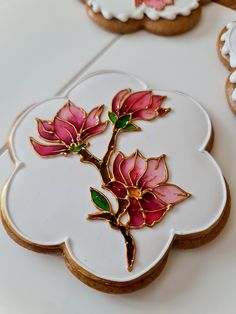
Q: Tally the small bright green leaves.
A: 5